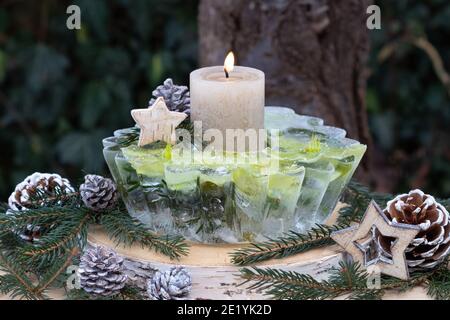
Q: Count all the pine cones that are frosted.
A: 6